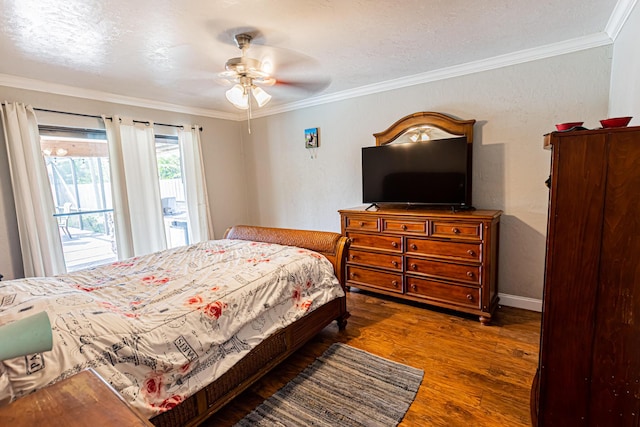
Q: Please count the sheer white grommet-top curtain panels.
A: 3